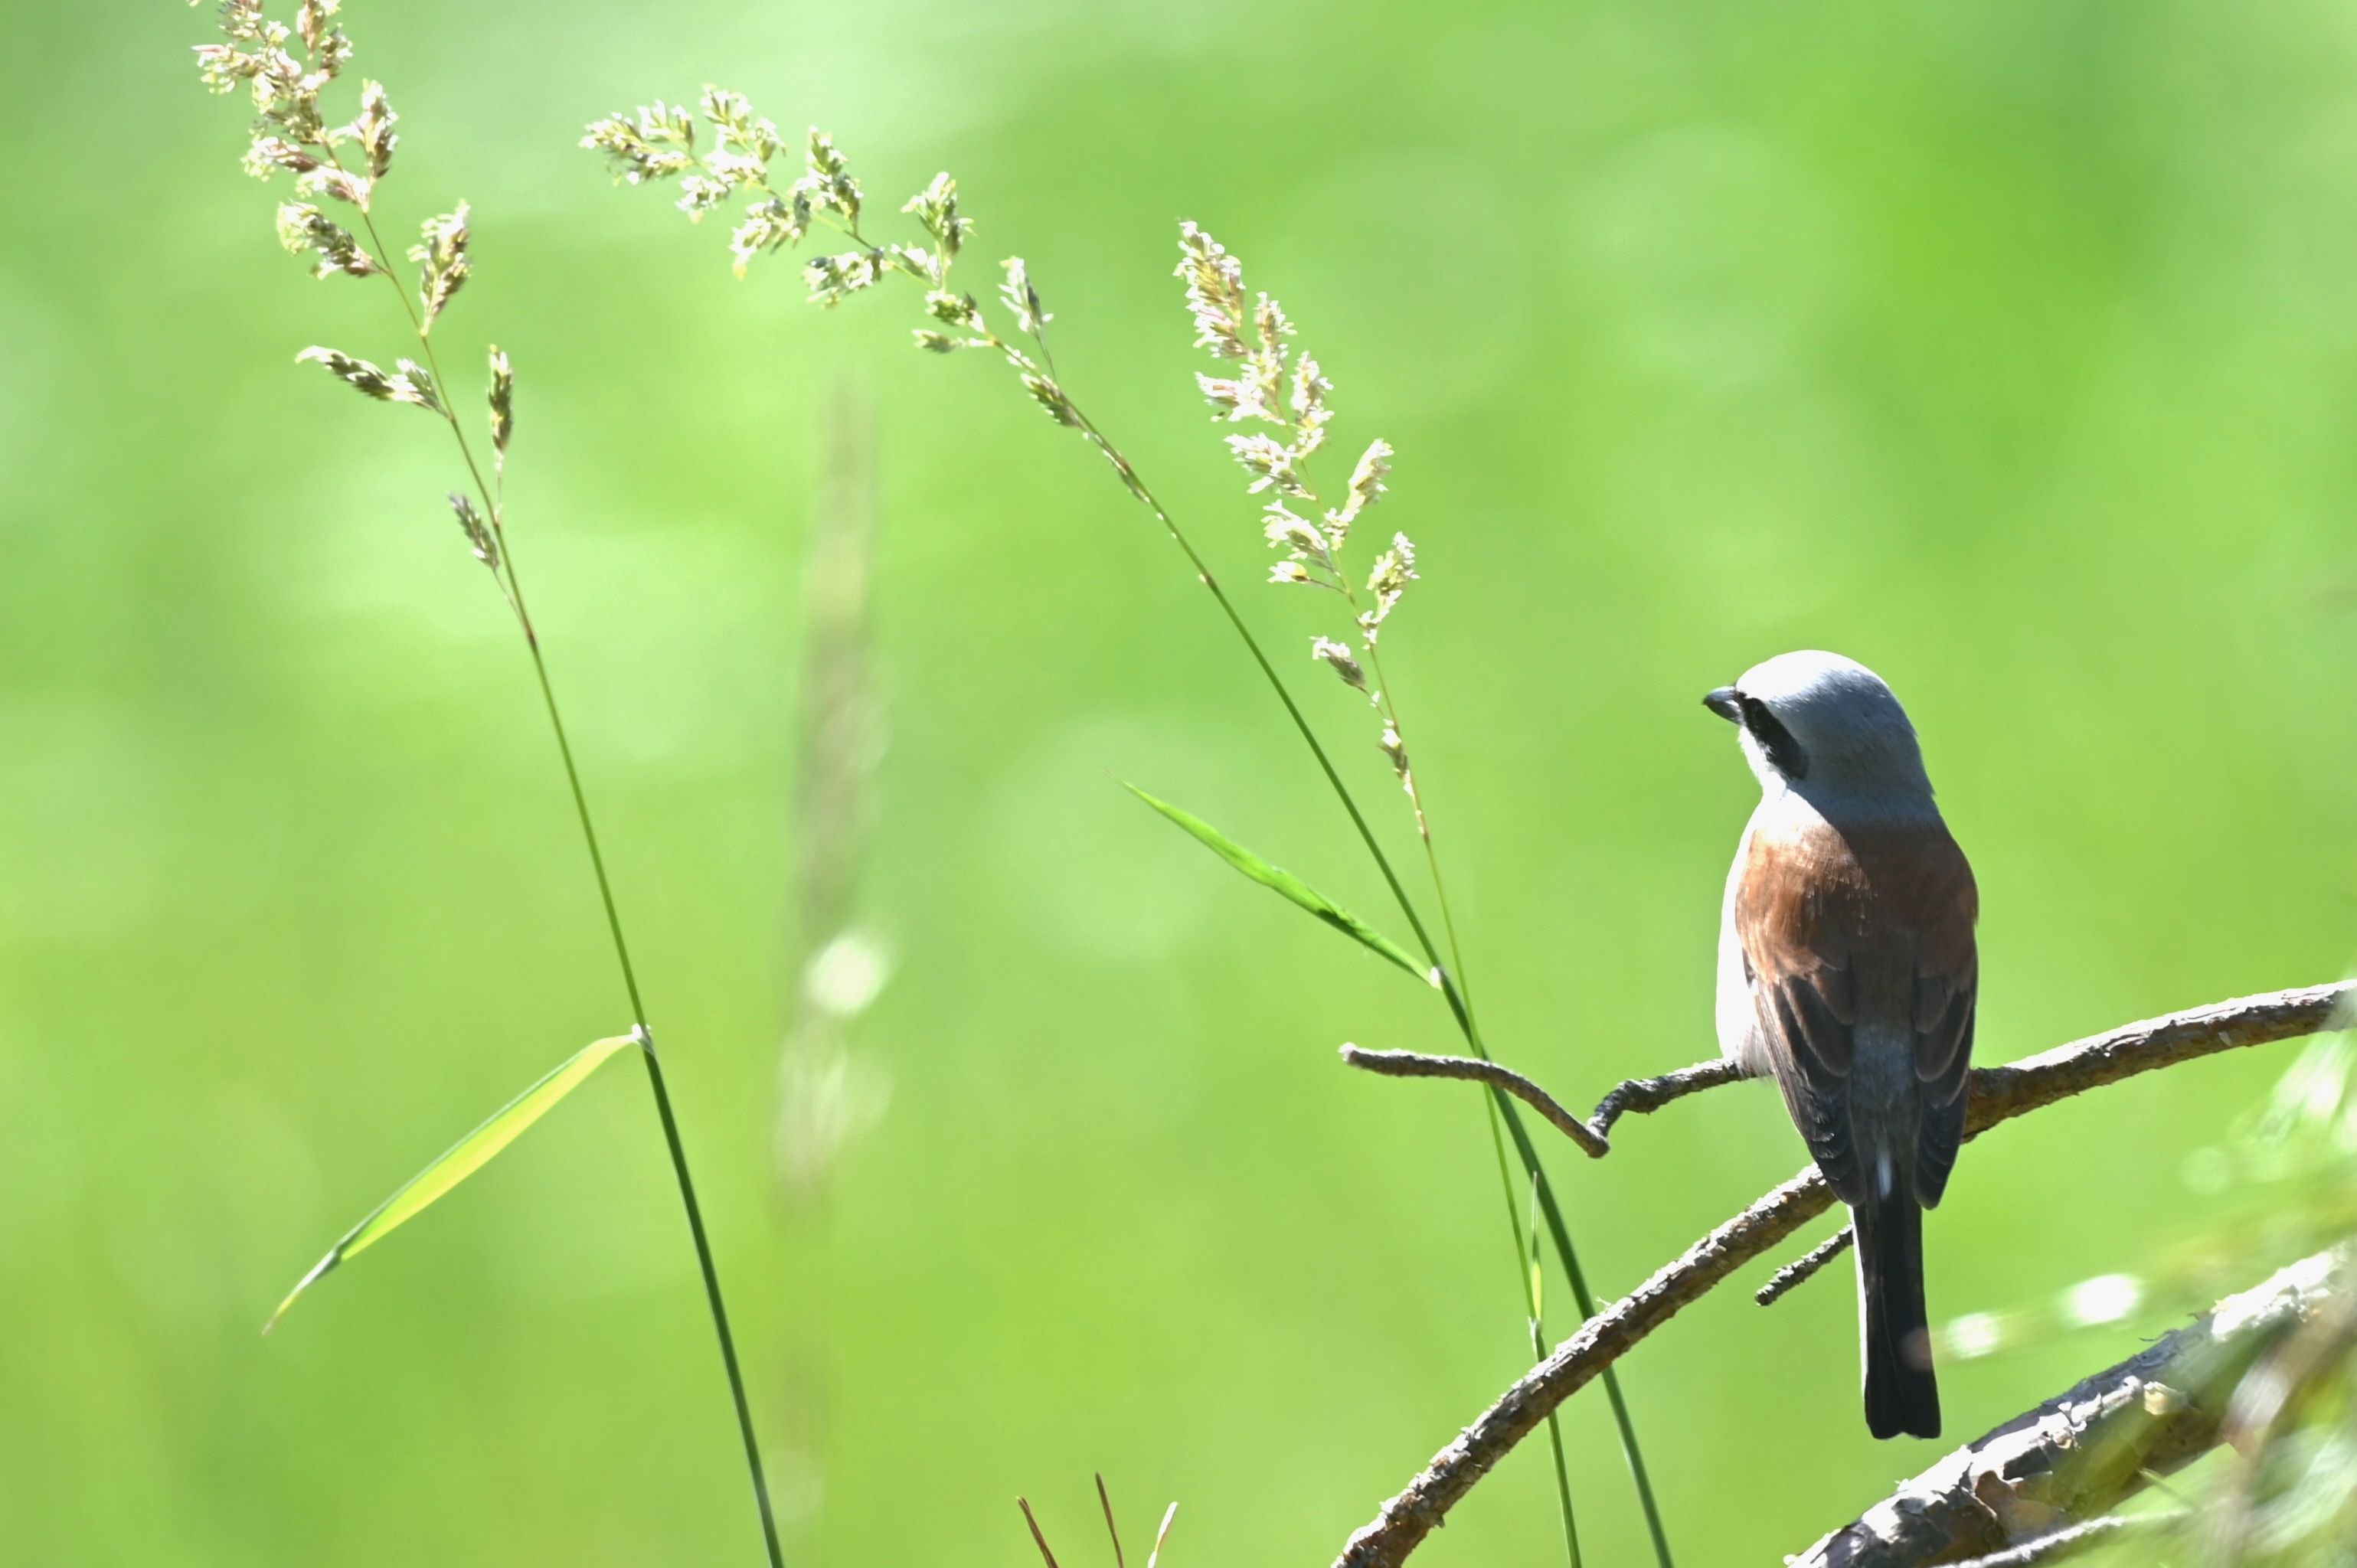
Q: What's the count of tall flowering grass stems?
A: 3